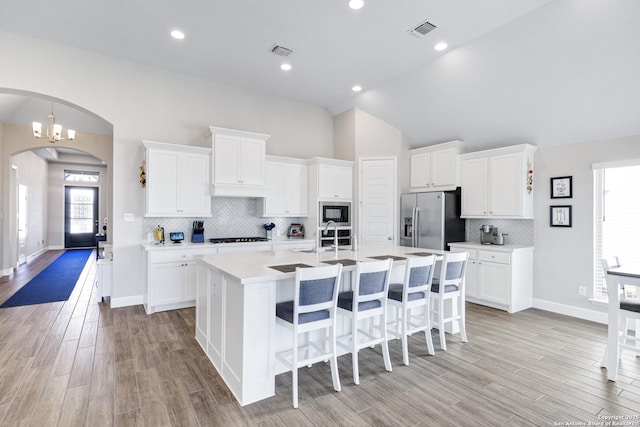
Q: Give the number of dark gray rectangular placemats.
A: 4